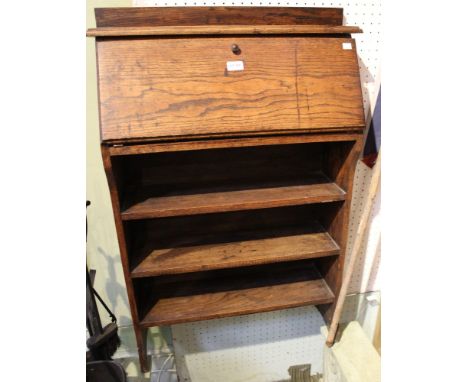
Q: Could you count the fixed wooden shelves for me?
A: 3